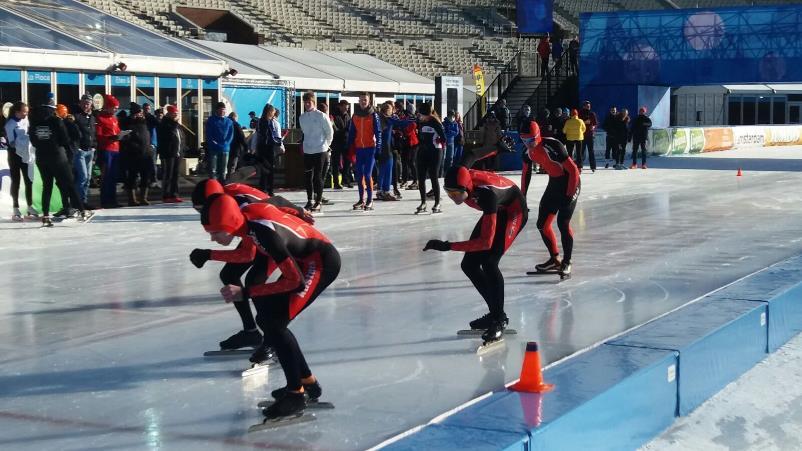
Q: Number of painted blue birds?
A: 0